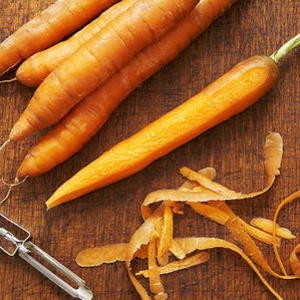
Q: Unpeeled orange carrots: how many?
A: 4